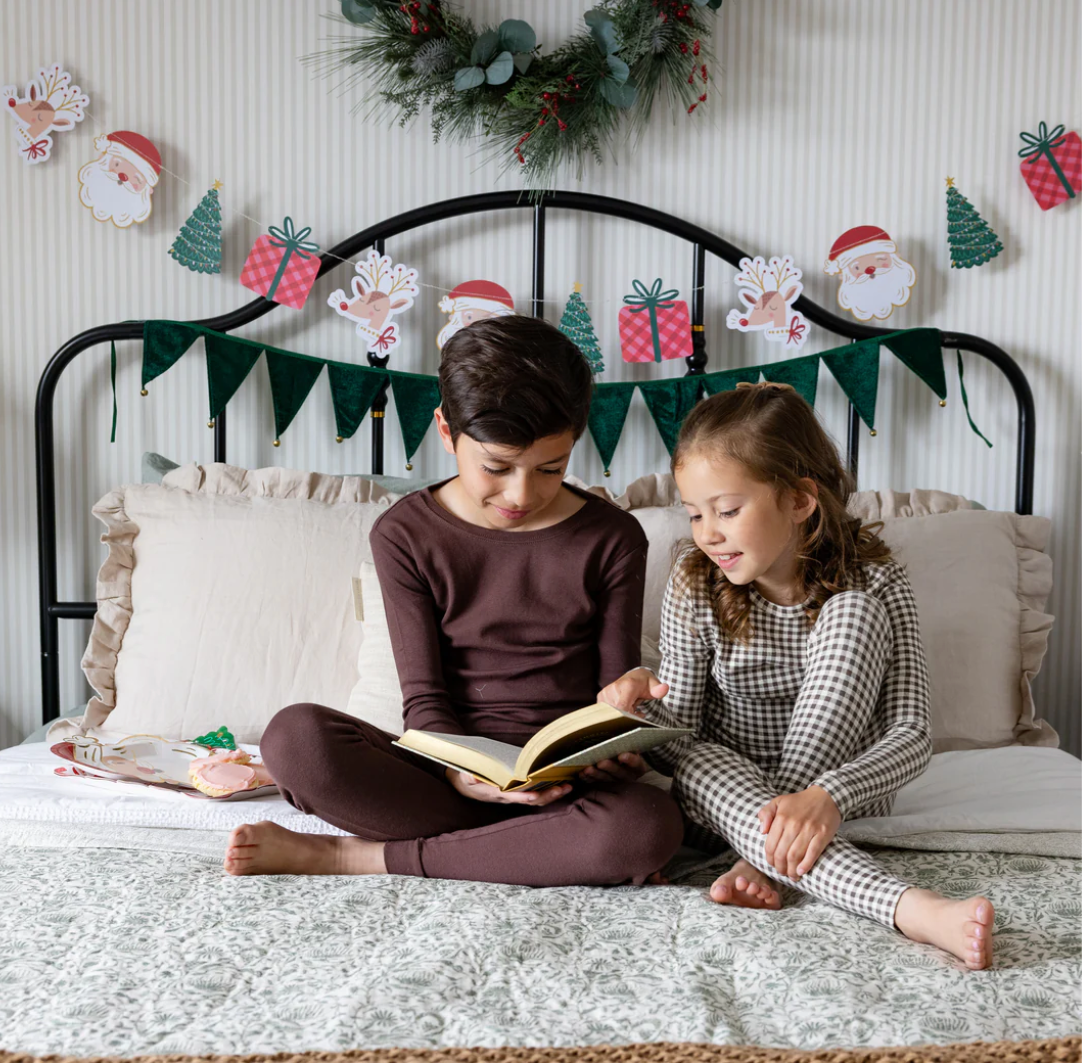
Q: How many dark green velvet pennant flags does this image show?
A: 11